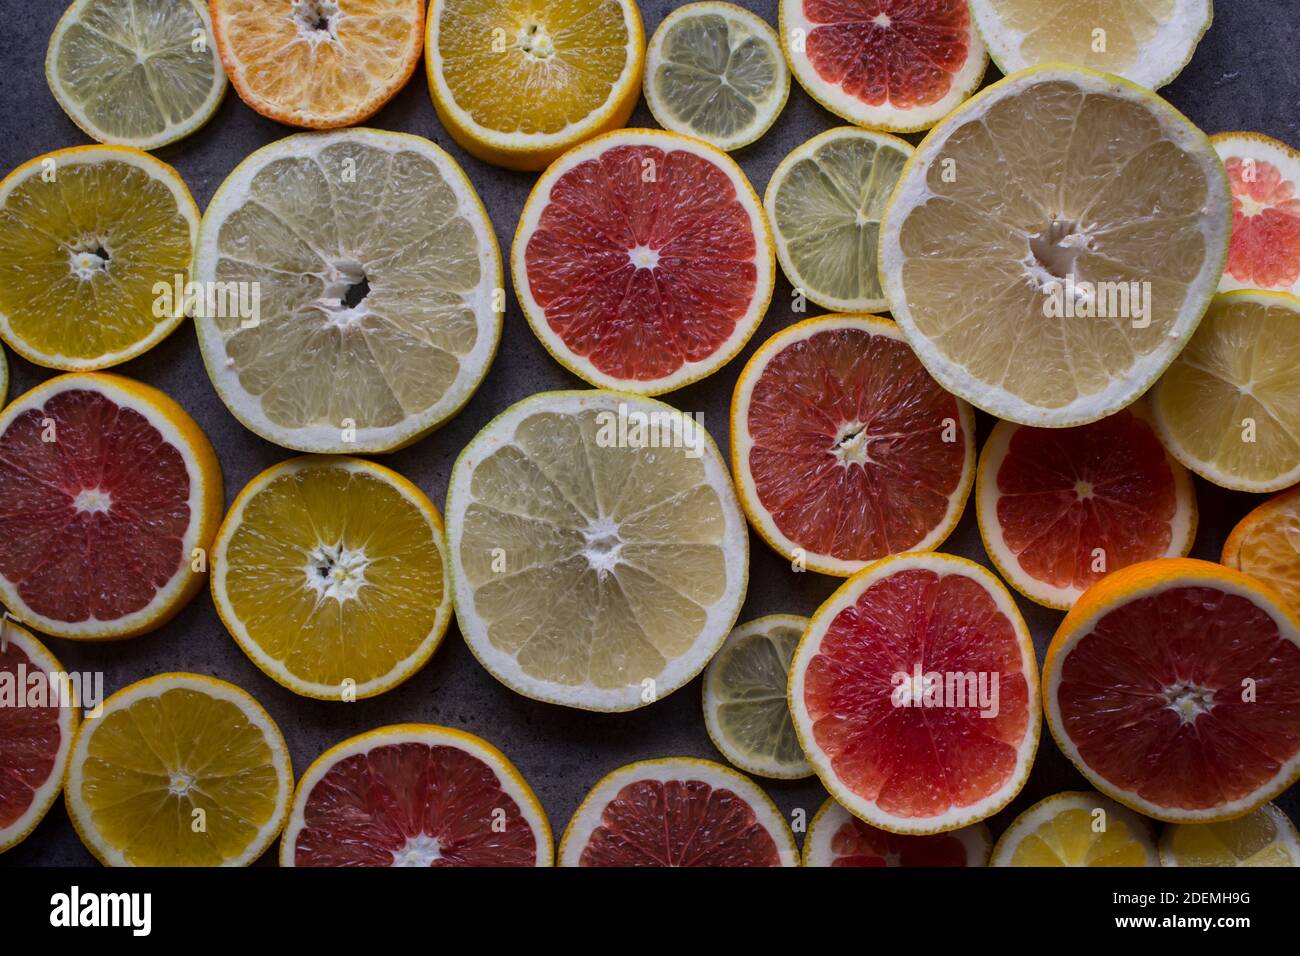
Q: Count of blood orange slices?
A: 12